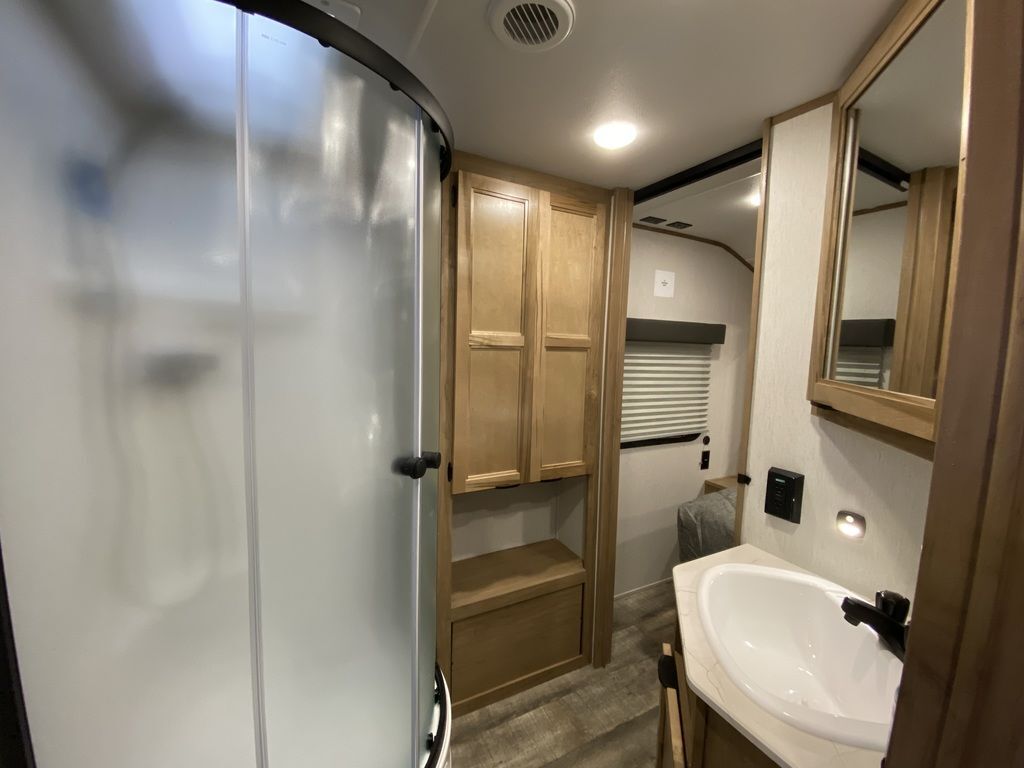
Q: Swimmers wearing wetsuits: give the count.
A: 0